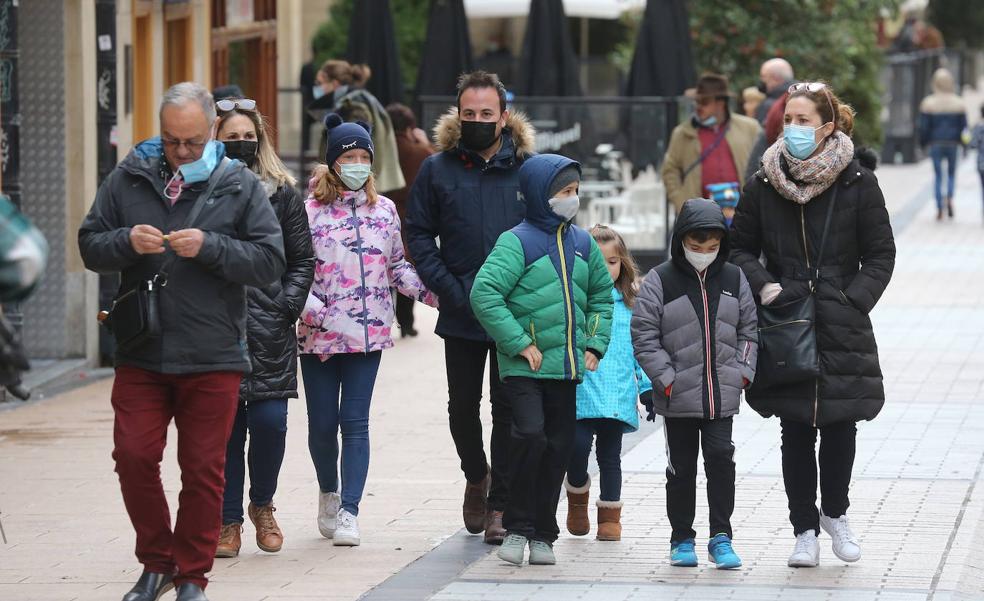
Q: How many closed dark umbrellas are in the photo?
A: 4